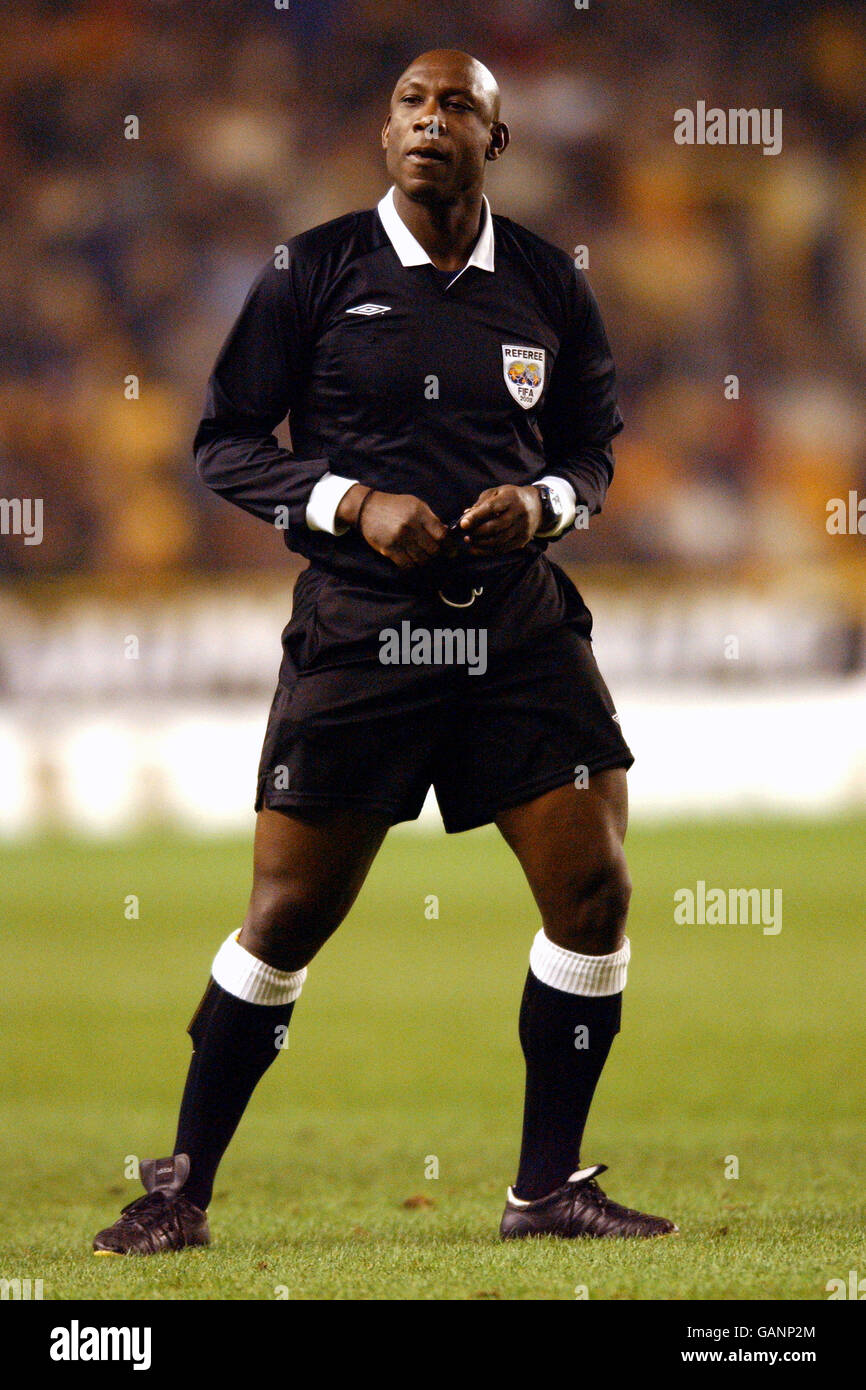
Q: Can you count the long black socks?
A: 2